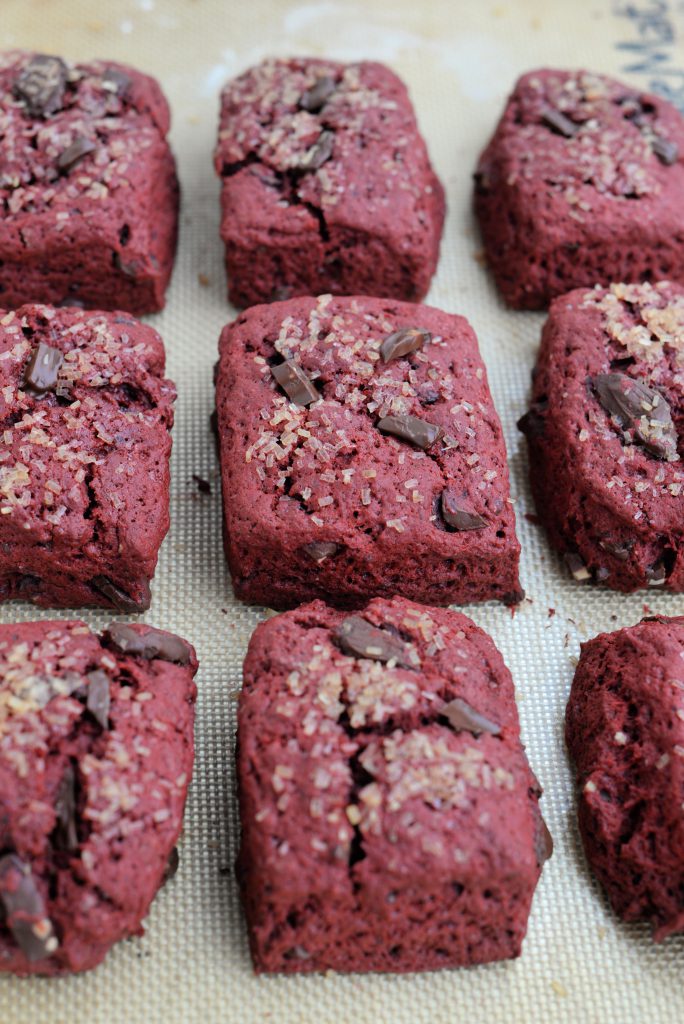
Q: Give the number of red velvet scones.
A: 9